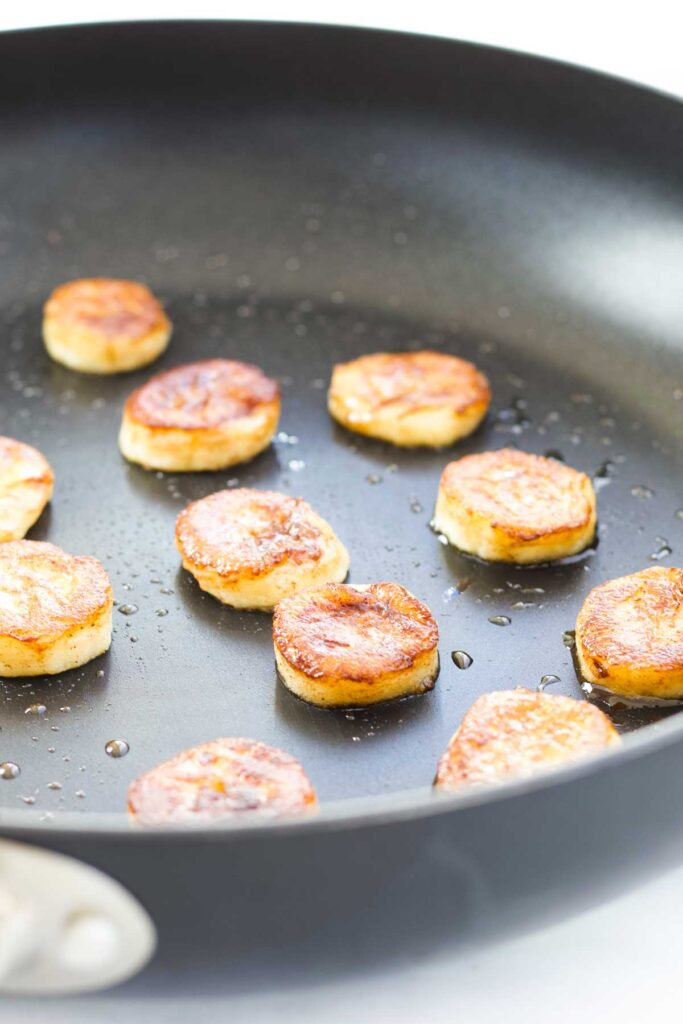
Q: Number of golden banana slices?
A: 11